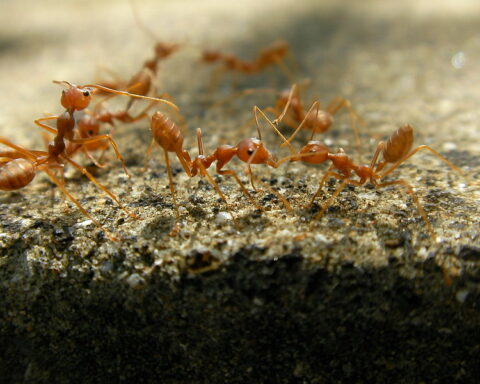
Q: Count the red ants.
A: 7